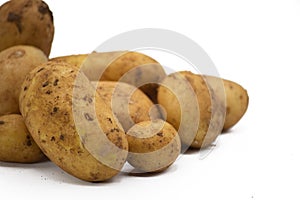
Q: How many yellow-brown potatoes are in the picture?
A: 9